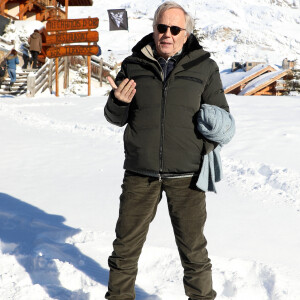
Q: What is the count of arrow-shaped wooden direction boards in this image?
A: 3